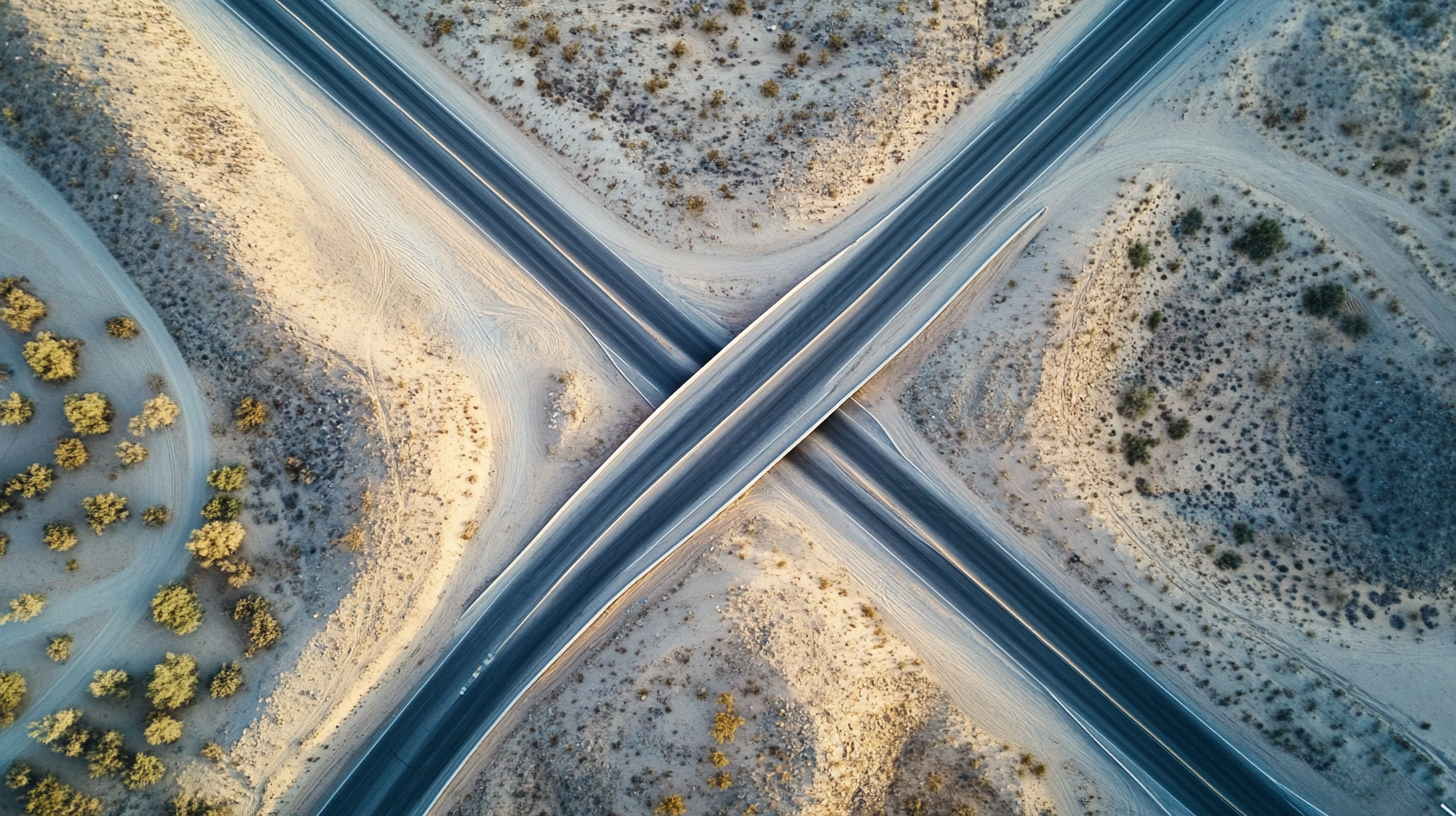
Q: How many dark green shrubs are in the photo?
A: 11